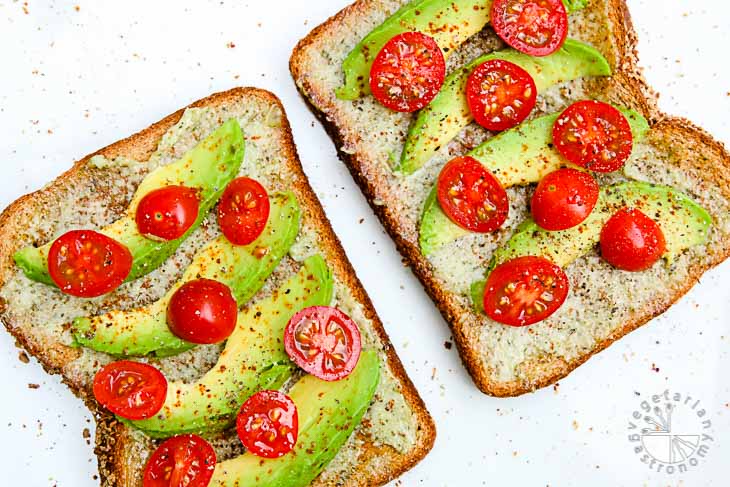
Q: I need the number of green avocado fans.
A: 8